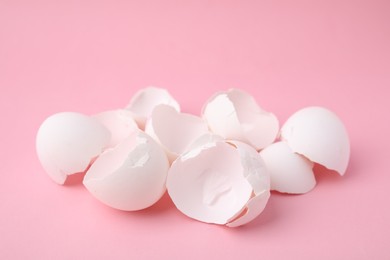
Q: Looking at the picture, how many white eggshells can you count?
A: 9